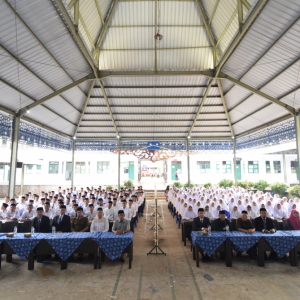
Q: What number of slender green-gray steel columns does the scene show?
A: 6